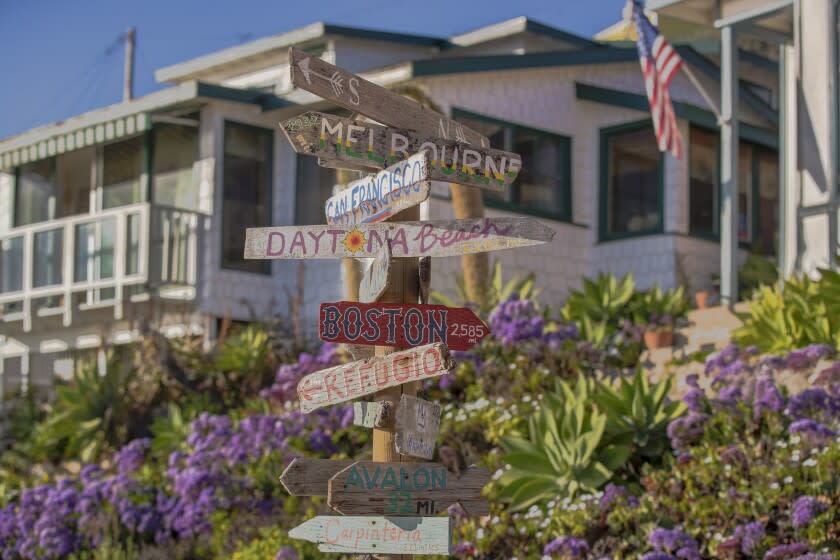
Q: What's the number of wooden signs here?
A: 12